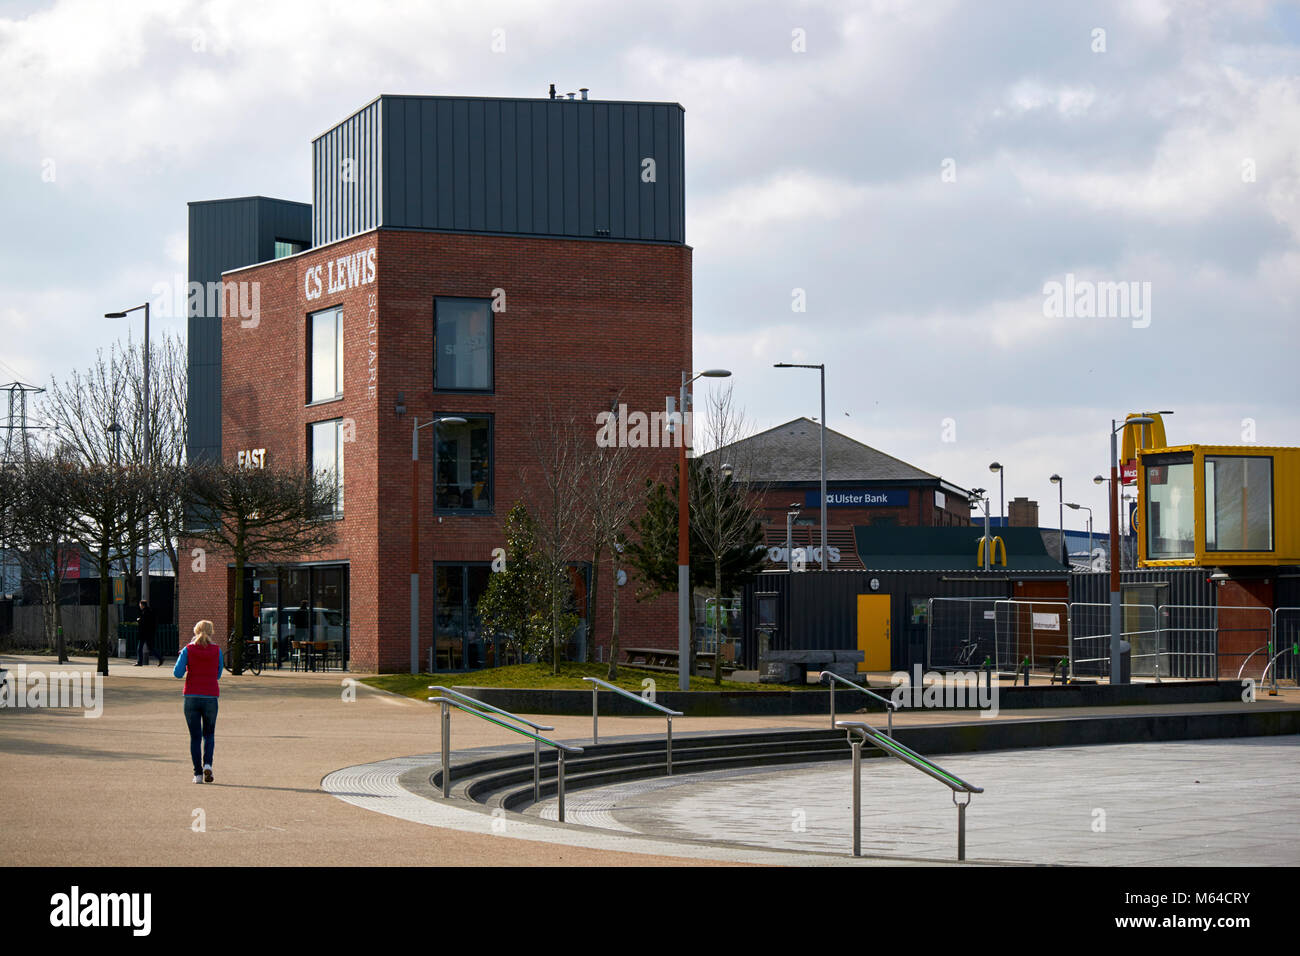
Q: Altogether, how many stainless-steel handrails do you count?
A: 5